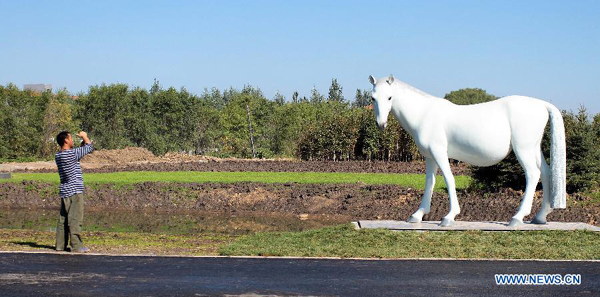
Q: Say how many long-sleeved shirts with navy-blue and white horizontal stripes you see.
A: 1